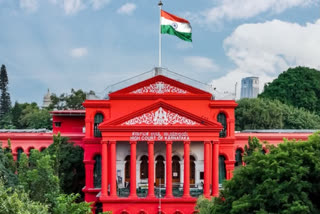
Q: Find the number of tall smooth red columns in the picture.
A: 8